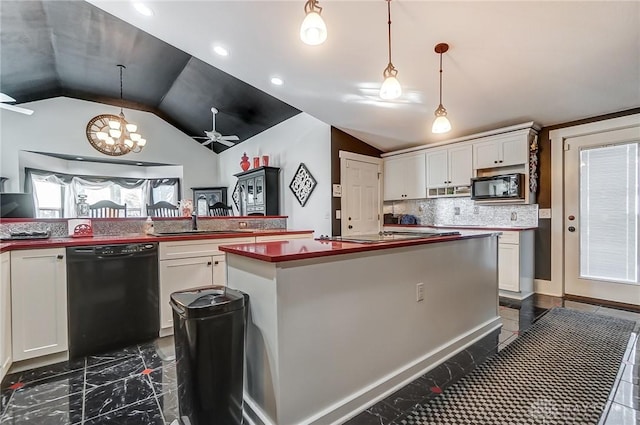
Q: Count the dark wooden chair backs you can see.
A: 3